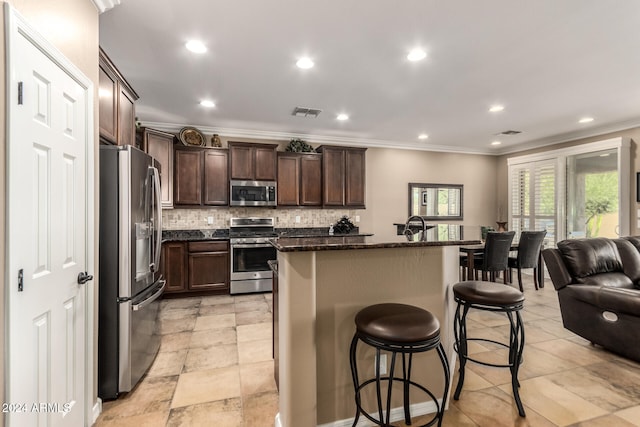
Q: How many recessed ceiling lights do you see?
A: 9